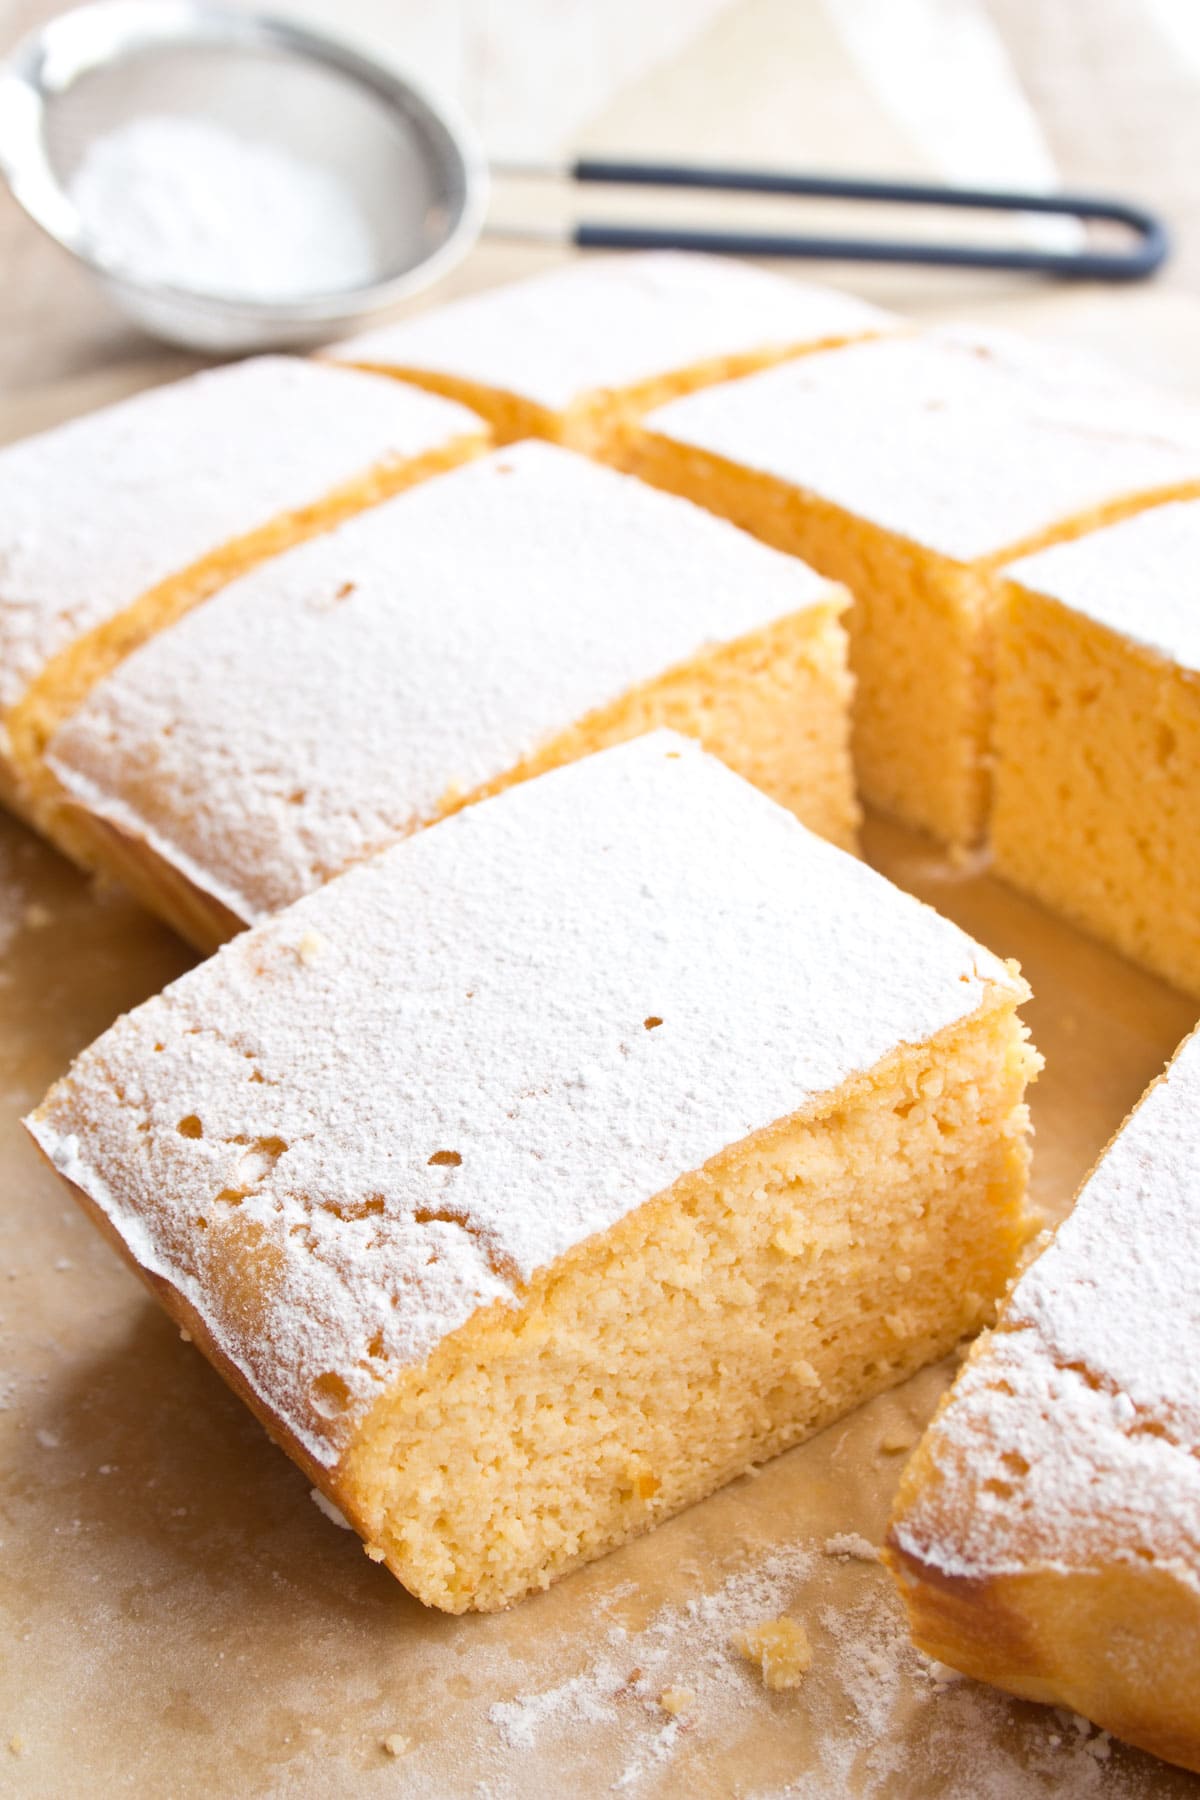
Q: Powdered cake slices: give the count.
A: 7